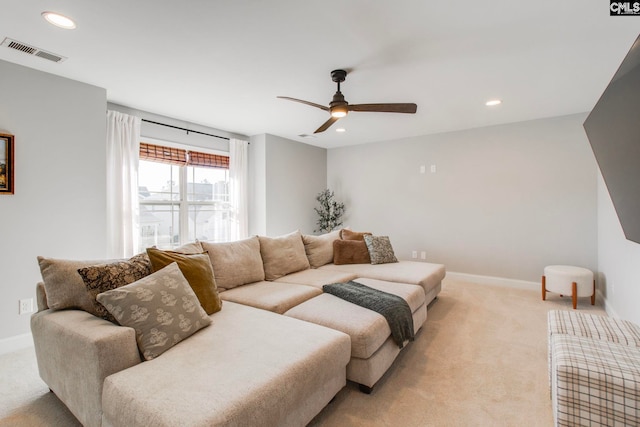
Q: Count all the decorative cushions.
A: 6